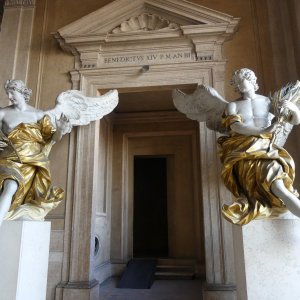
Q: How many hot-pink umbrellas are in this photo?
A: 0